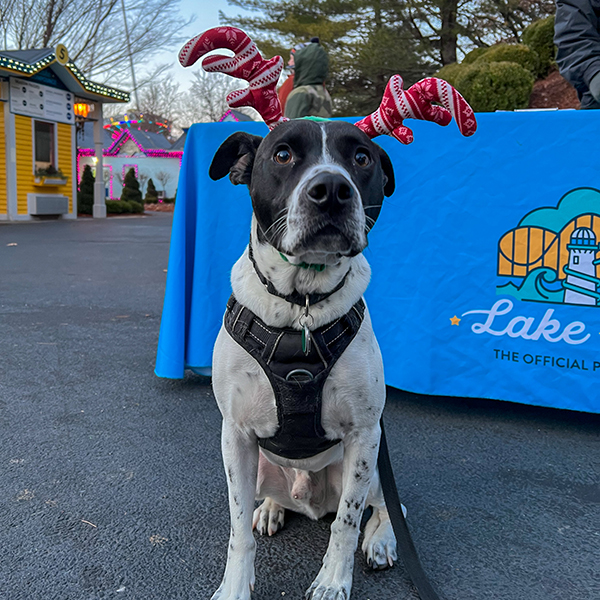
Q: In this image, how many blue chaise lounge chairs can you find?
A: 0